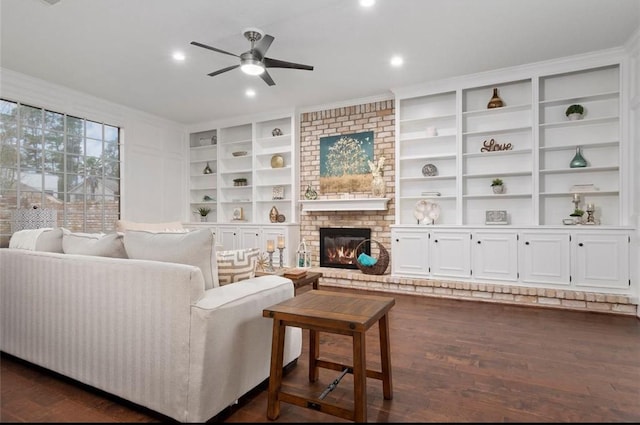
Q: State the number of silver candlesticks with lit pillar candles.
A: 2